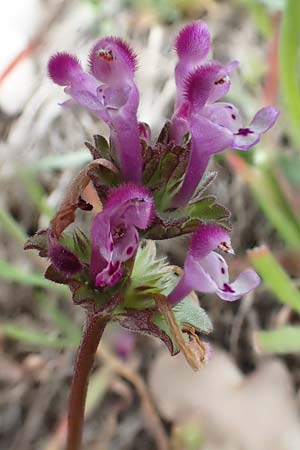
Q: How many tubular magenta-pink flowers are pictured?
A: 6